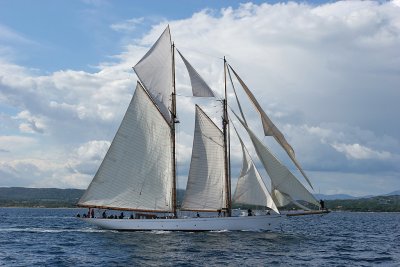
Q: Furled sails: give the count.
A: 0